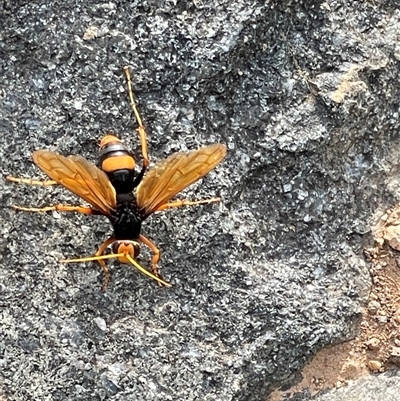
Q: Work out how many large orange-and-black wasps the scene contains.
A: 1